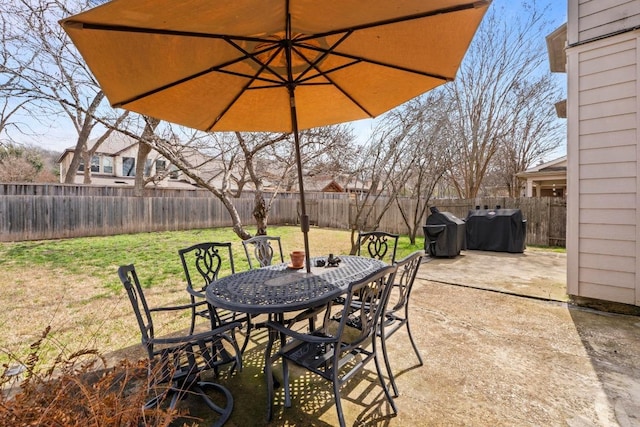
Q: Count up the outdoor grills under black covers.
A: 2